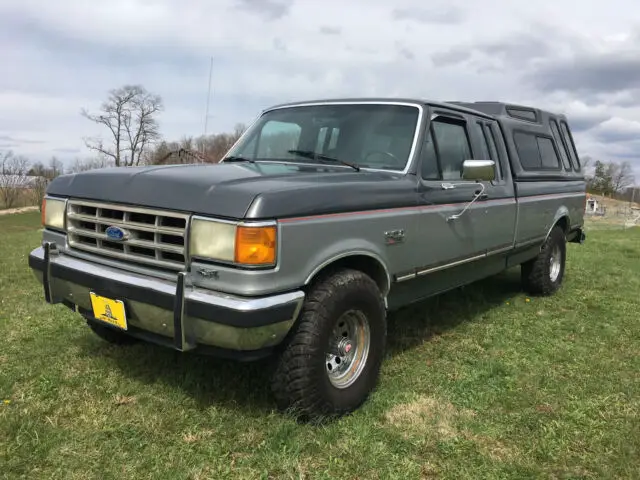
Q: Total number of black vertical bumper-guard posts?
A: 2